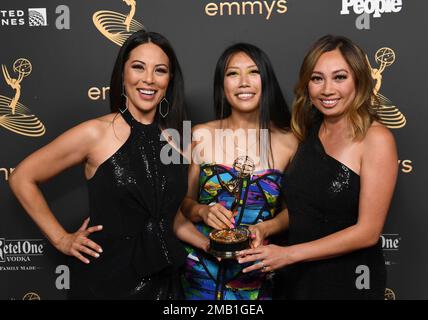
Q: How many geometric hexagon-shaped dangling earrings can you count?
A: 2